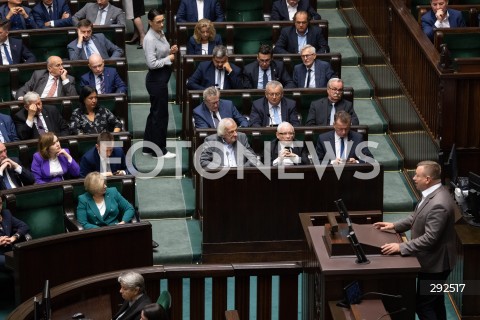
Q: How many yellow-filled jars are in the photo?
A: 0